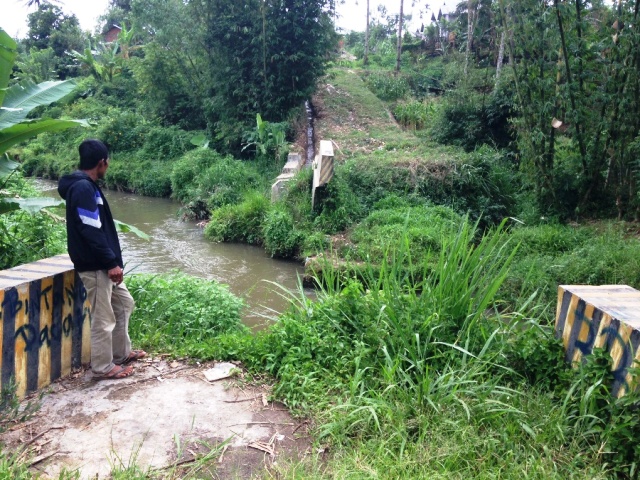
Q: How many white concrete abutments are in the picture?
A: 2